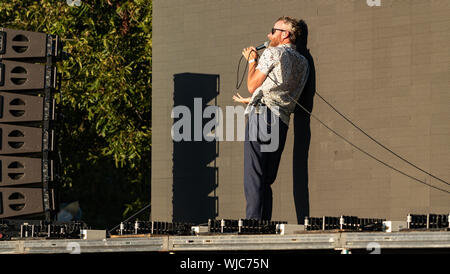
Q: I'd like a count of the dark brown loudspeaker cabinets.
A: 6